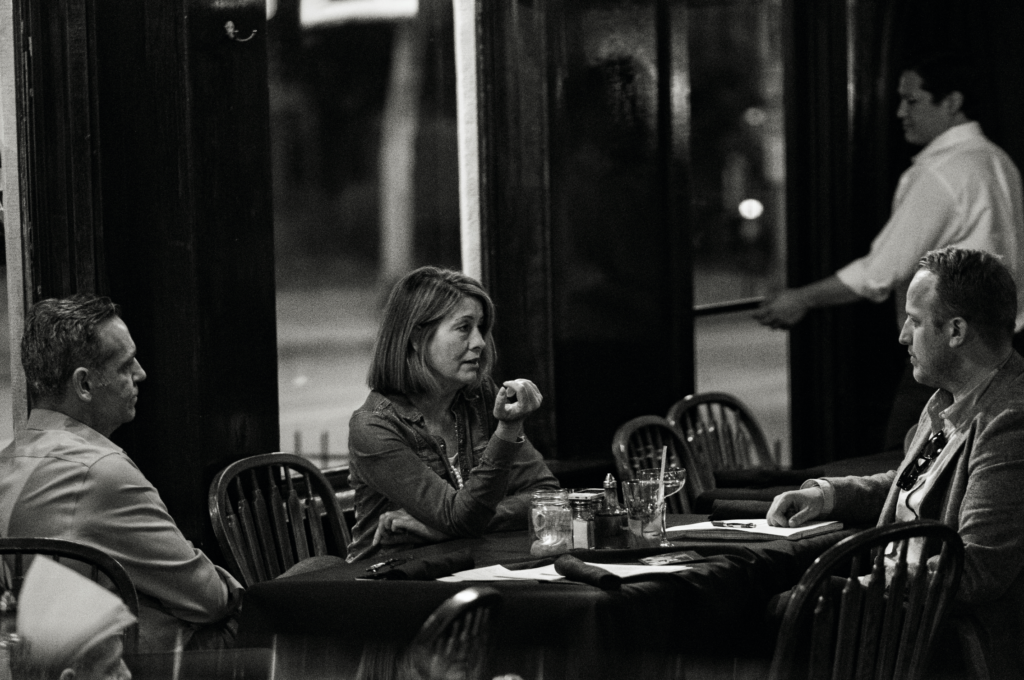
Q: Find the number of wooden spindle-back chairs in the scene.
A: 6